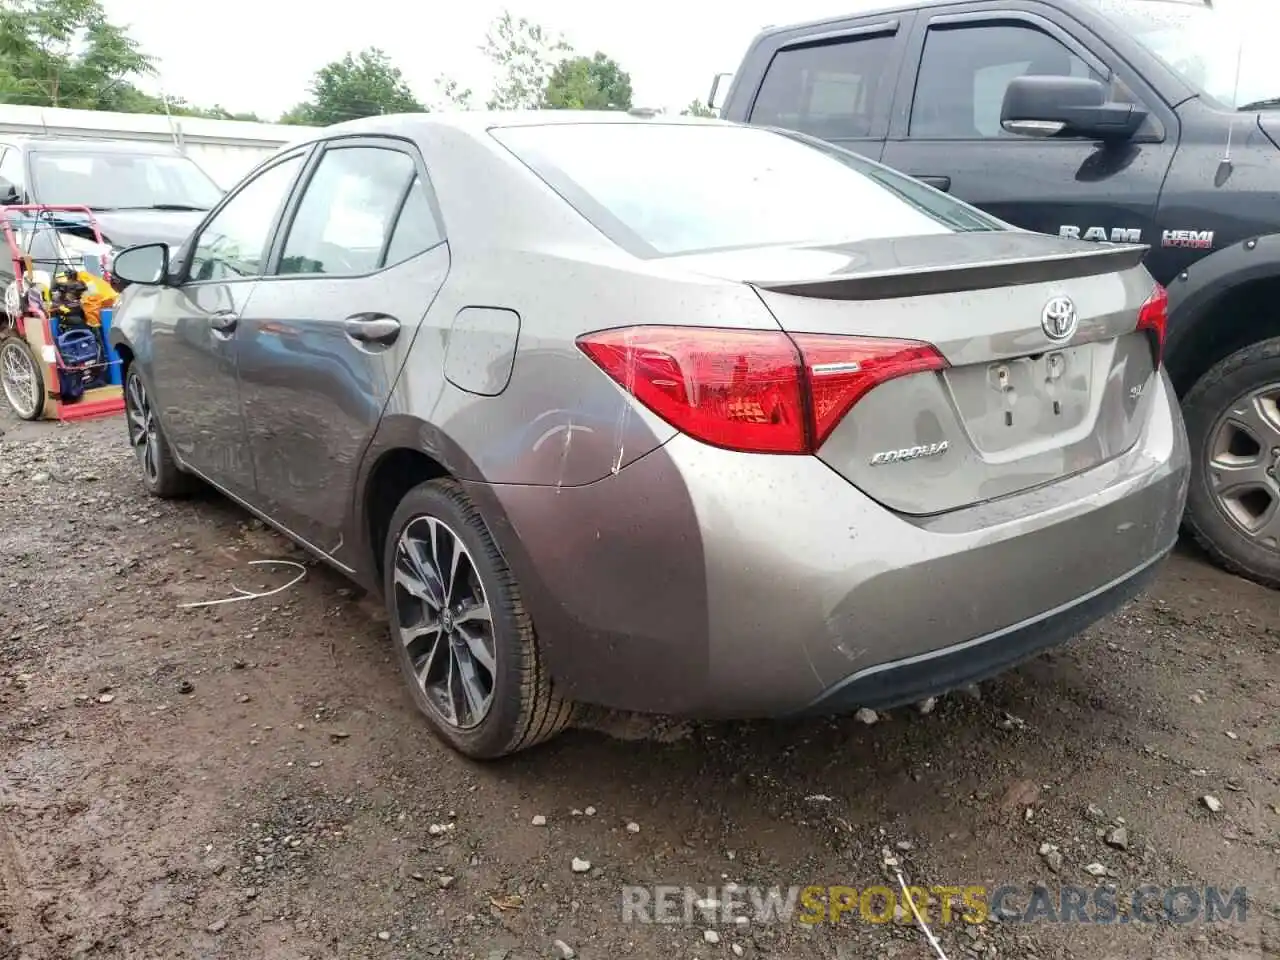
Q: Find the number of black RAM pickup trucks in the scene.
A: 1